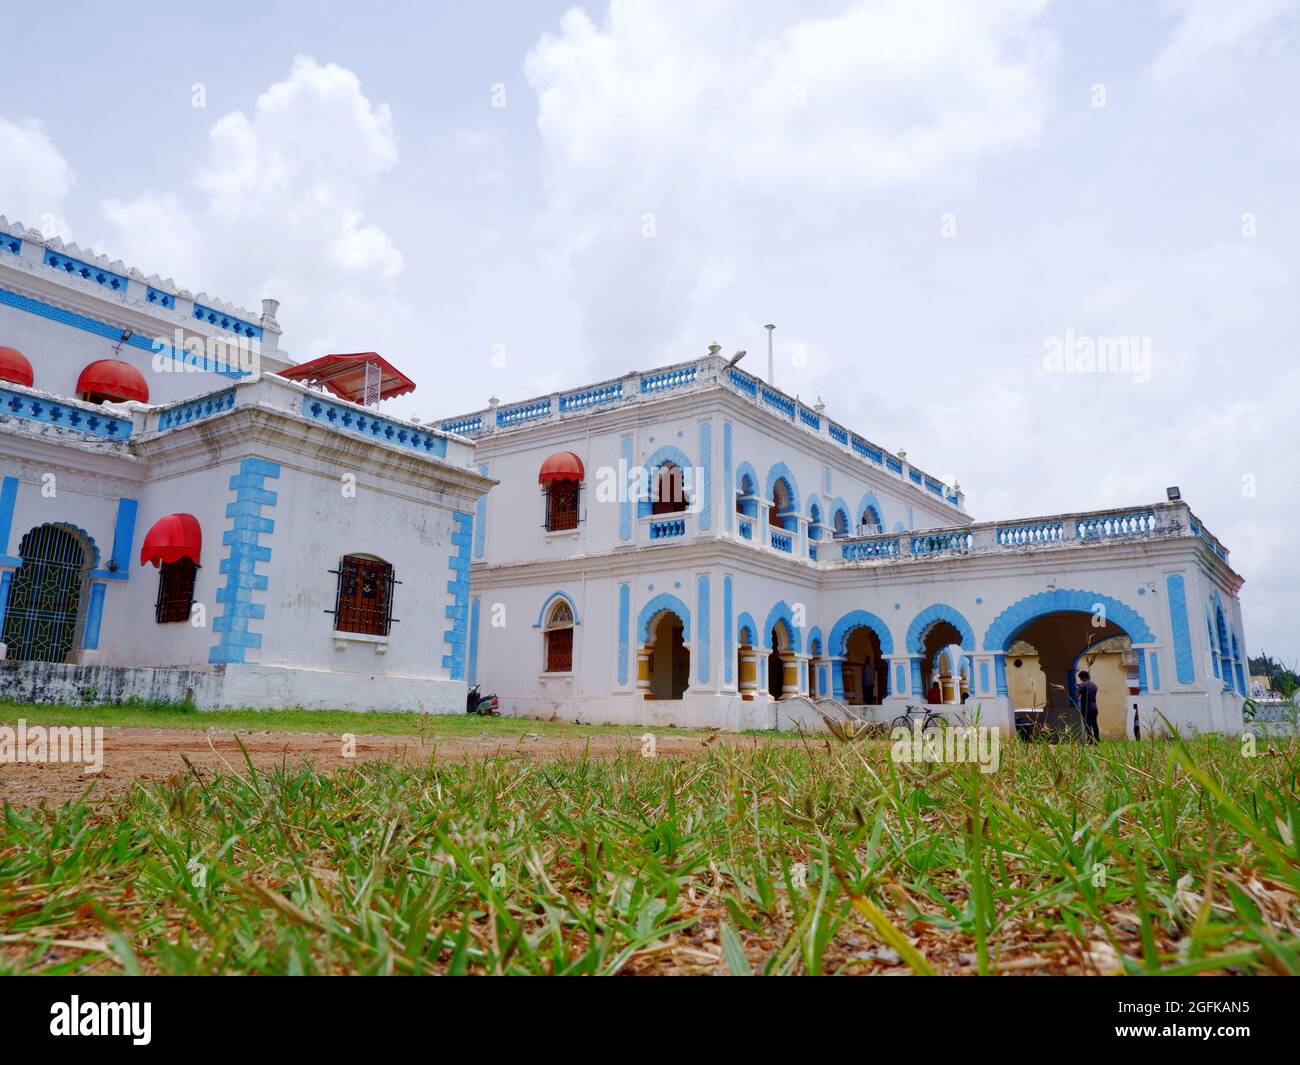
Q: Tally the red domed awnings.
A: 4